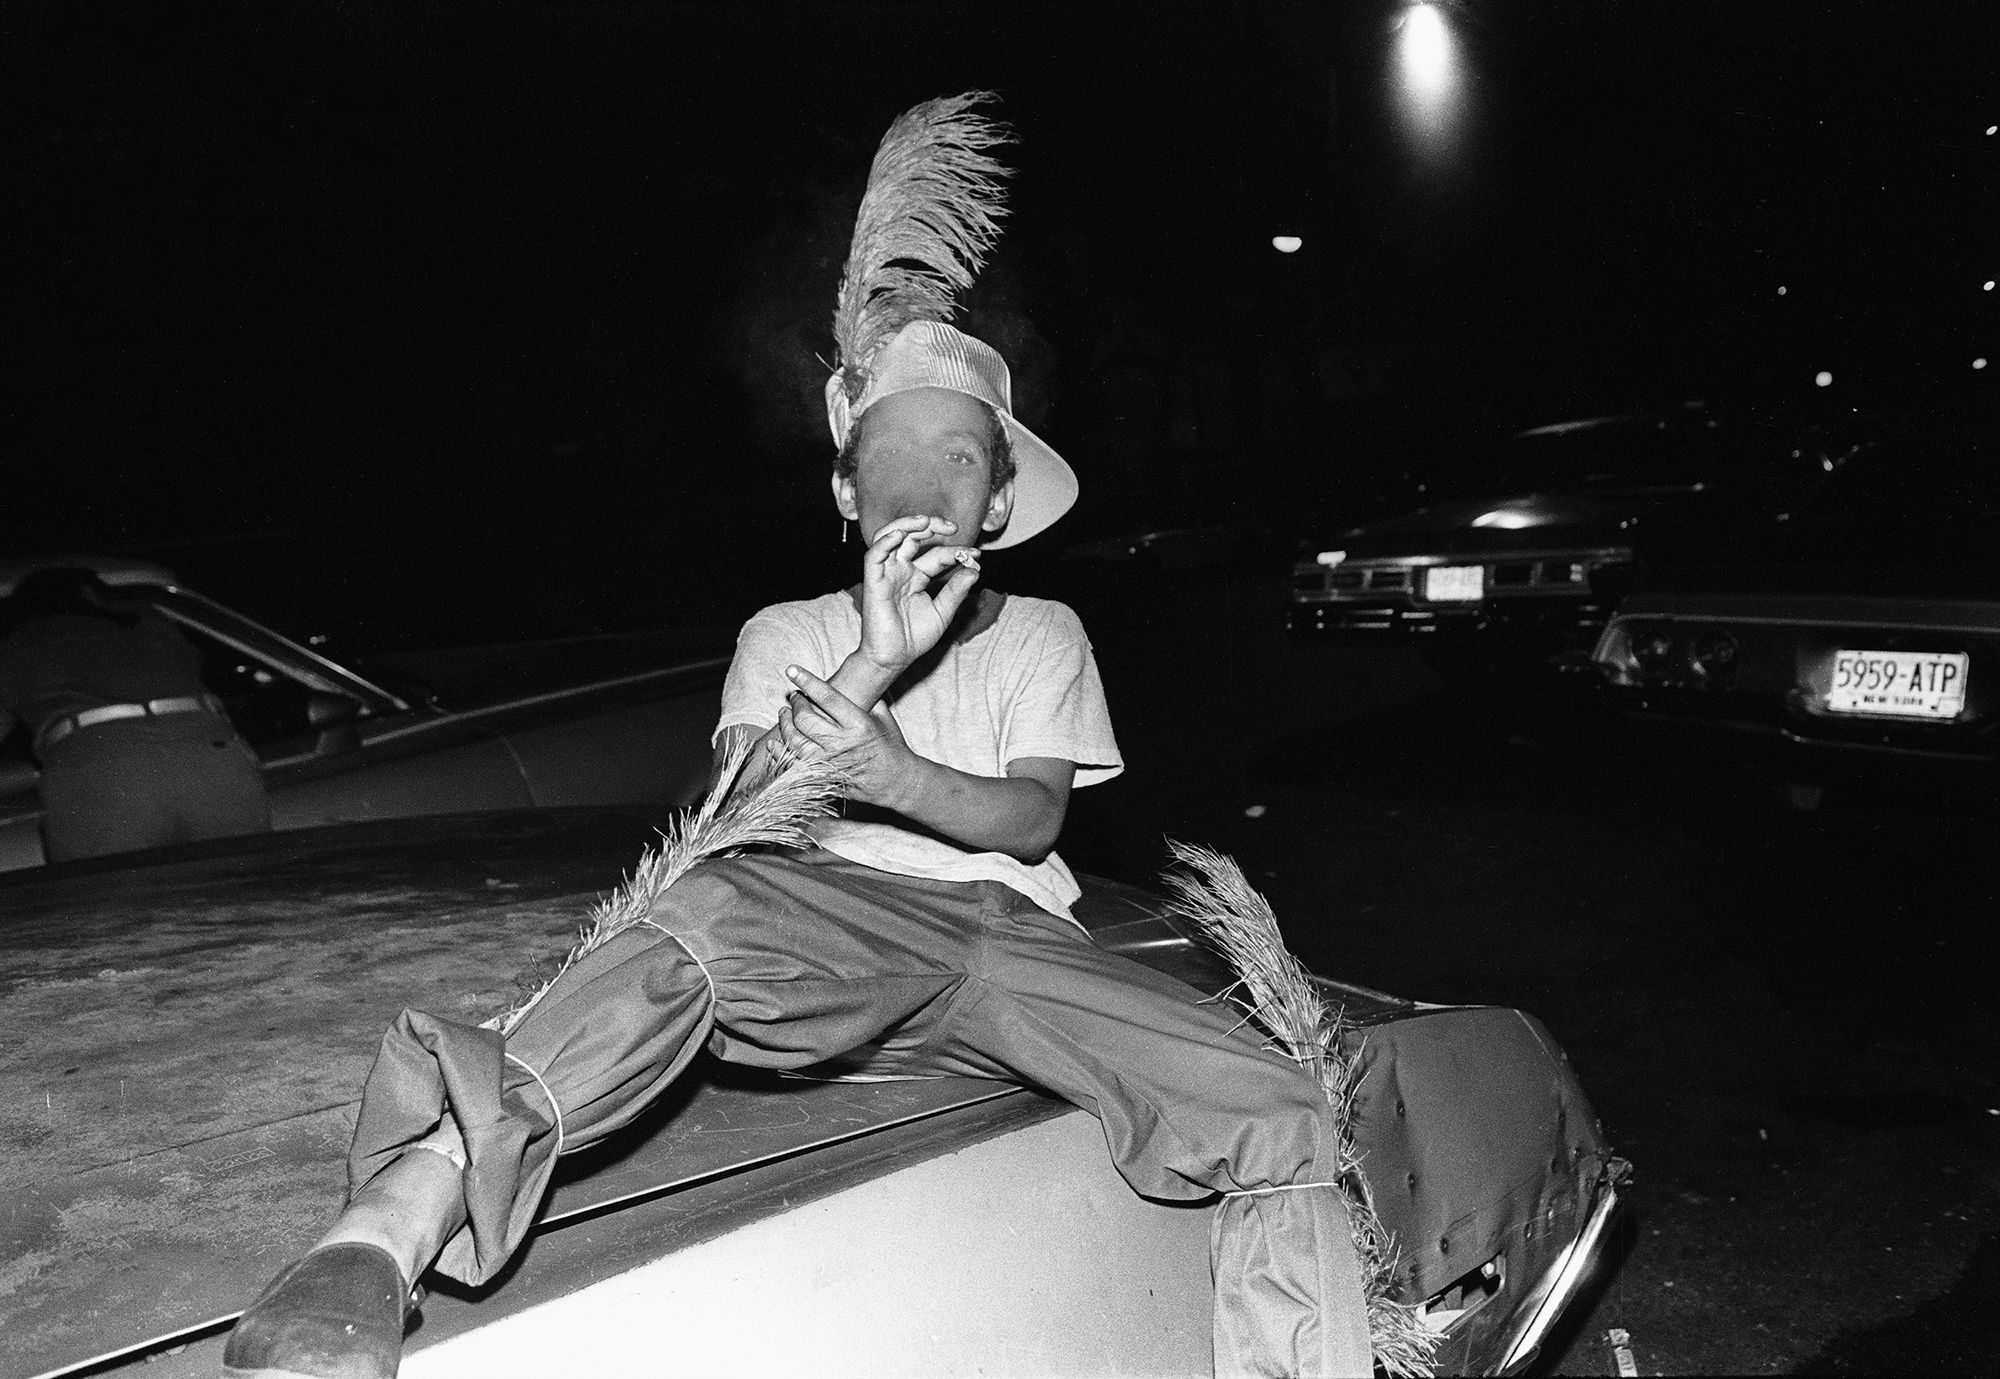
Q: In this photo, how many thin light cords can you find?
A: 3